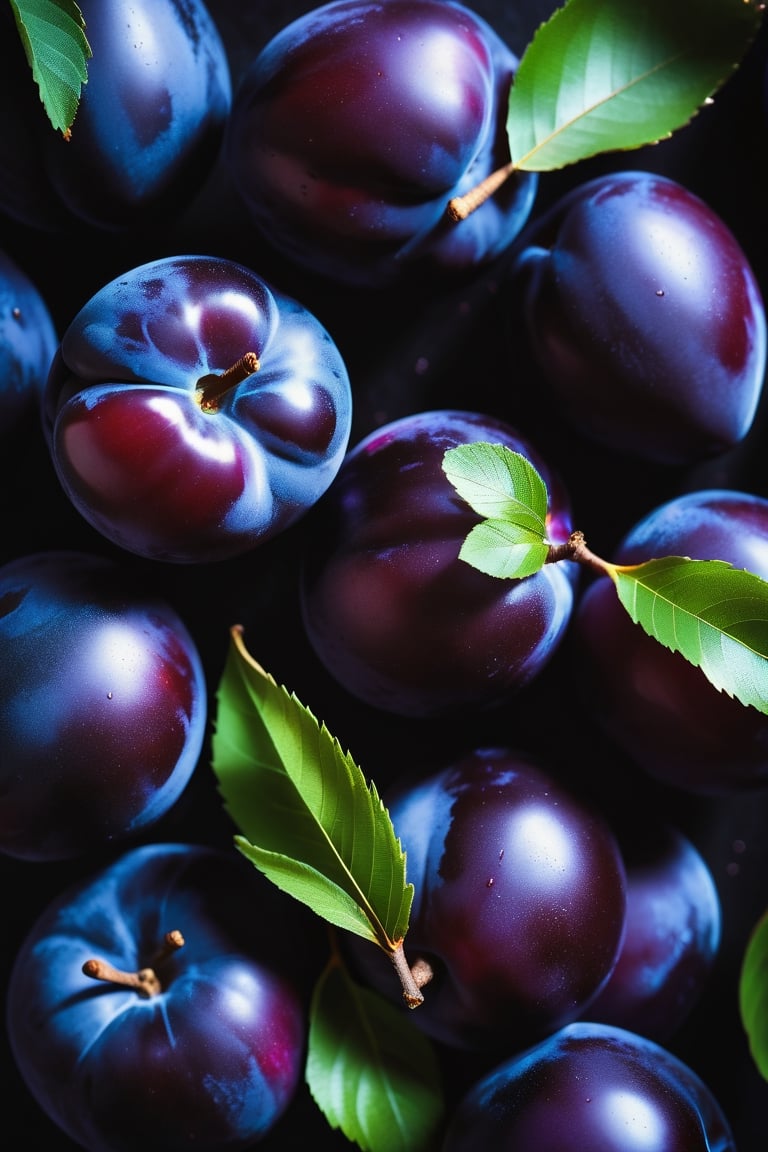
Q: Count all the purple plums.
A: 12